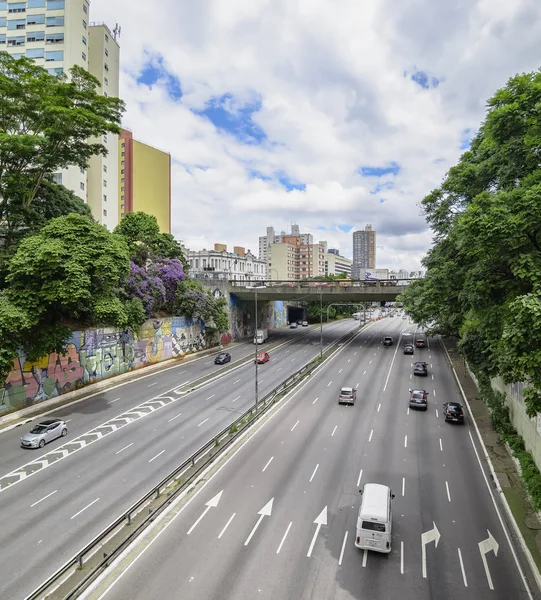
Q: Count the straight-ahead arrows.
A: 3